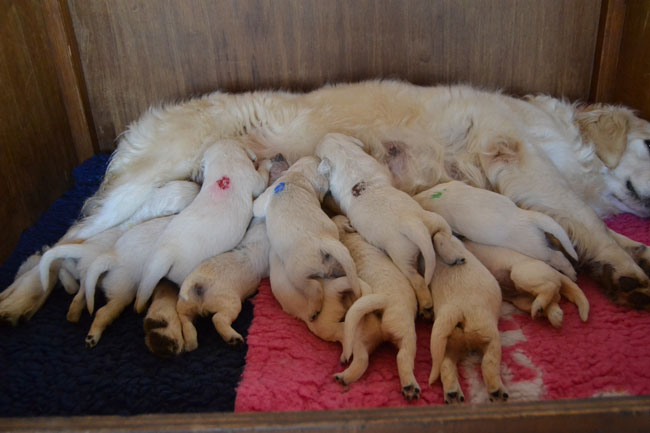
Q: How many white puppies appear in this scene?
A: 11